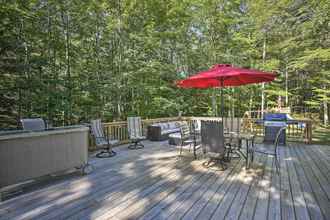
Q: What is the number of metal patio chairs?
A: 6